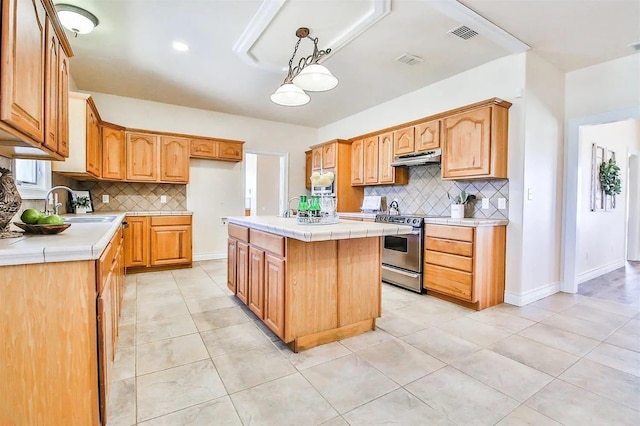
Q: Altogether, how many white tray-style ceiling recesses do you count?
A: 1